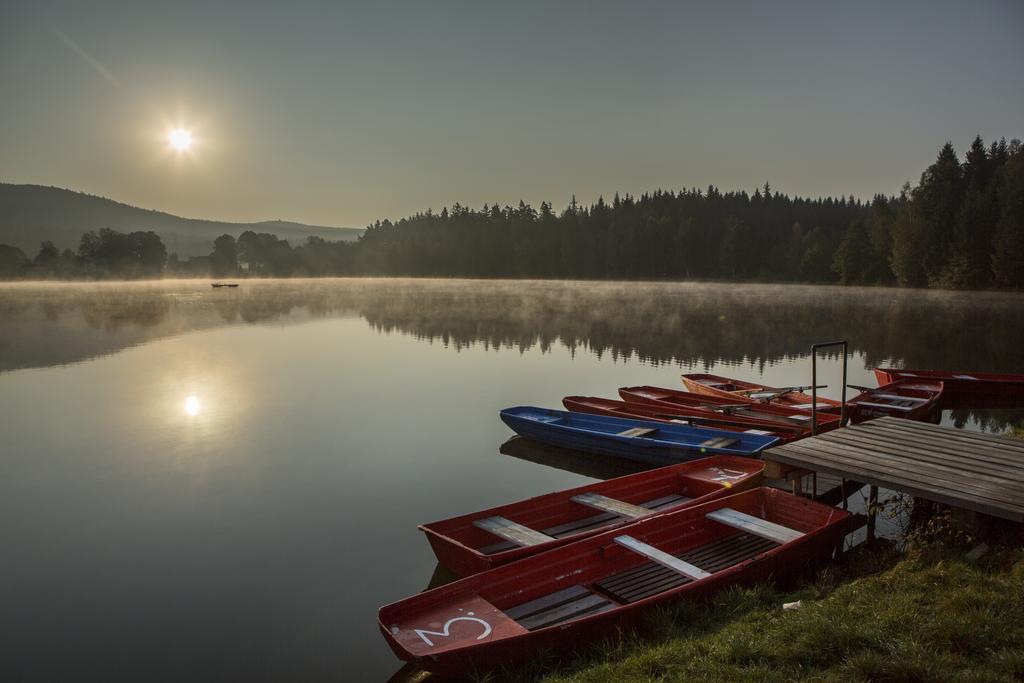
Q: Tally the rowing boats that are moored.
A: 8